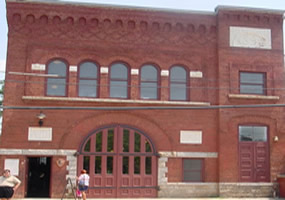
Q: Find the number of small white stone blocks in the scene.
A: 6